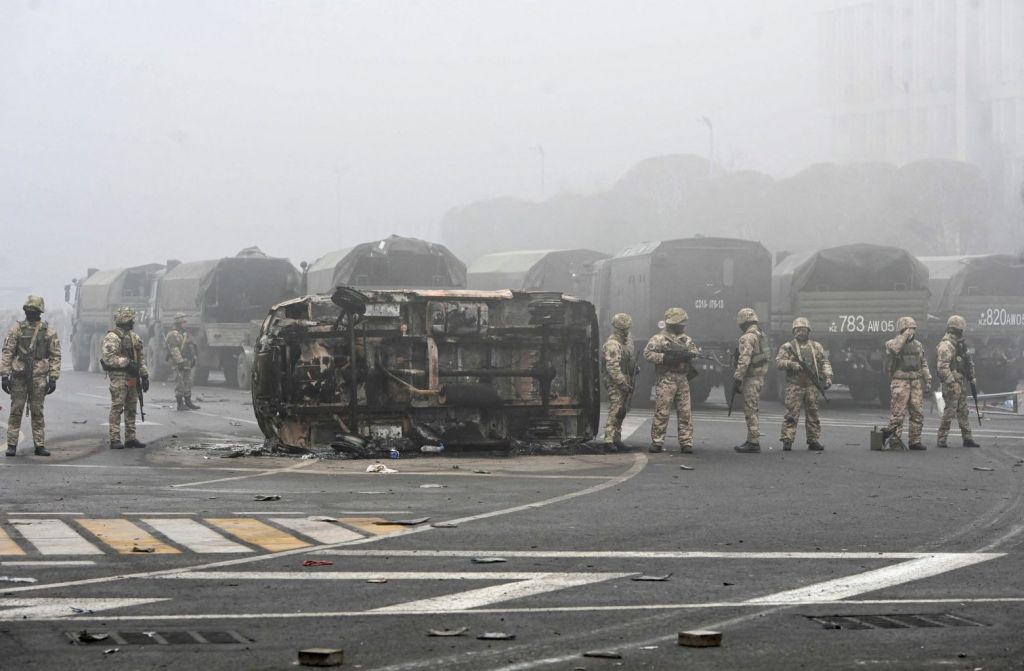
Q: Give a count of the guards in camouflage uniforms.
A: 9